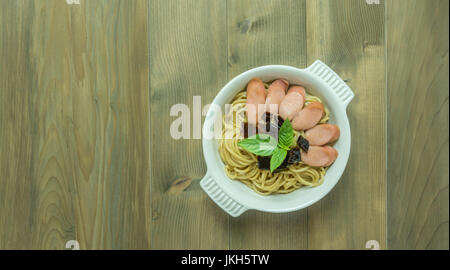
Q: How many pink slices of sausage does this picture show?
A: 6